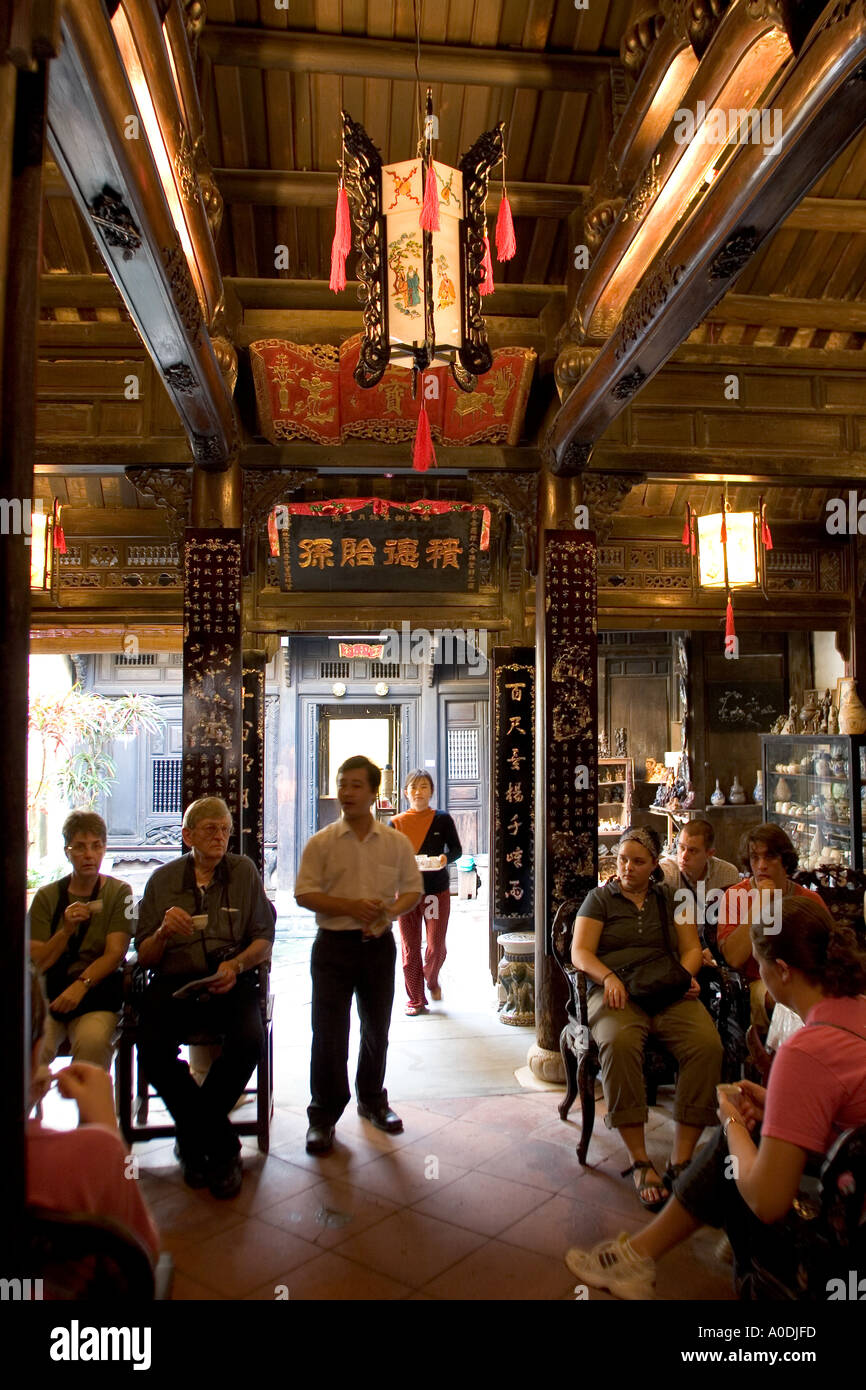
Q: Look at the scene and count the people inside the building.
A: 9